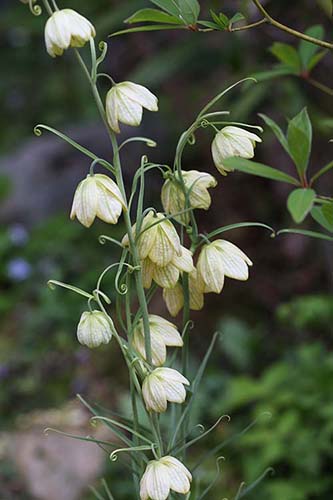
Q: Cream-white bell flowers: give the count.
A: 13